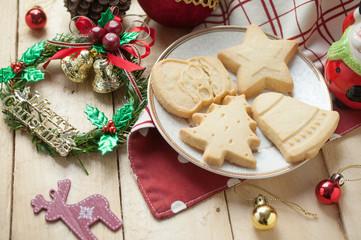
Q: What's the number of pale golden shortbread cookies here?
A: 4